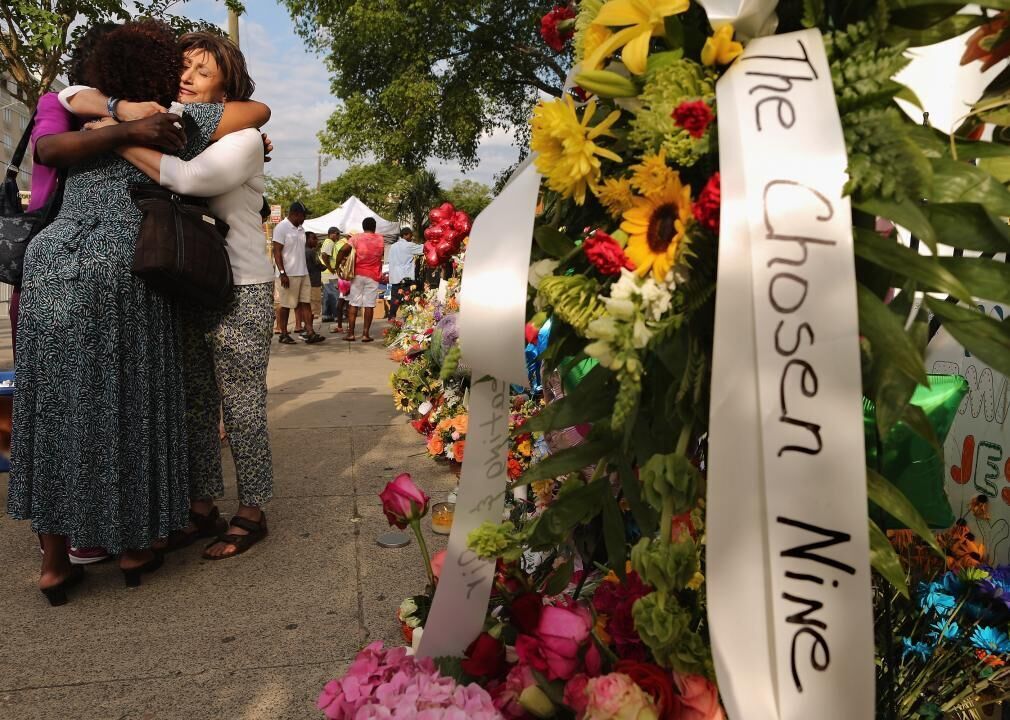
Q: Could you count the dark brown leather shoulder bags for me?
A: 1